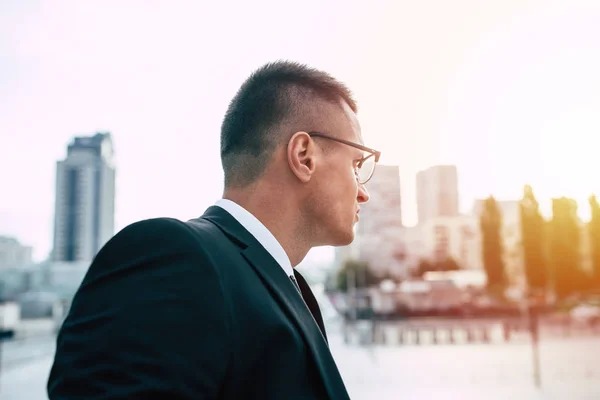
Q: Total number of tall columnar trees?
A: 4